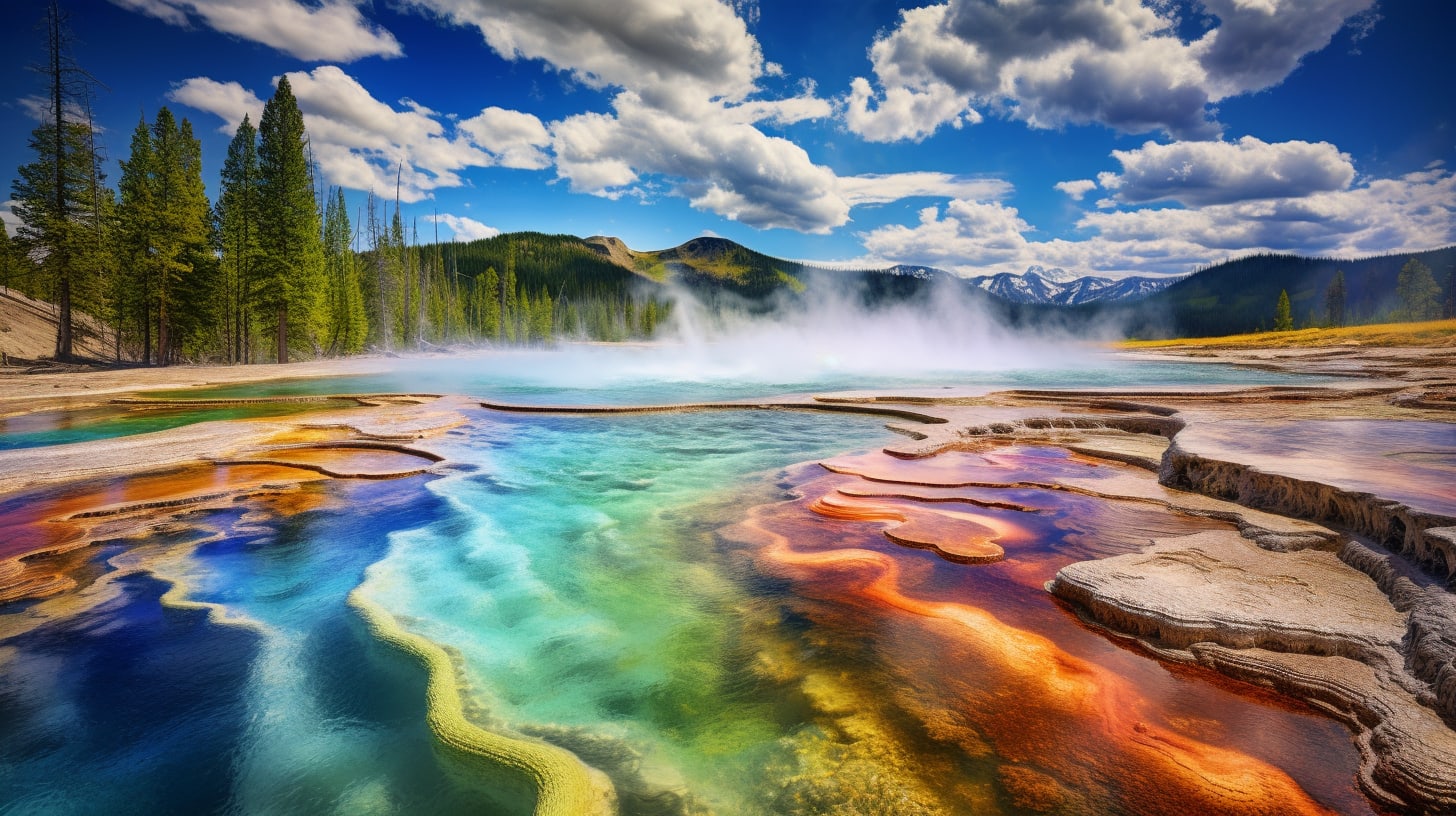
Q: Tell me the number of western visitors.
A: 0